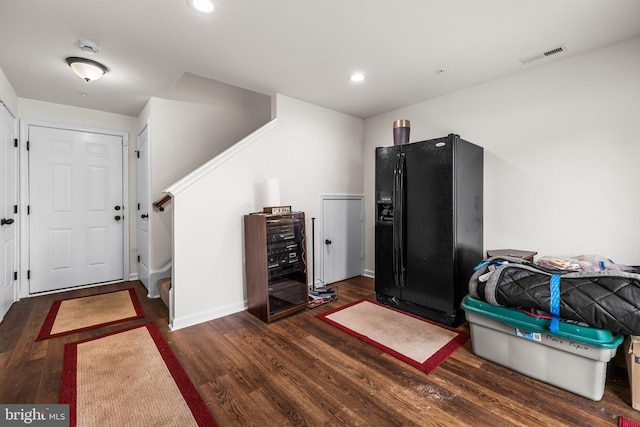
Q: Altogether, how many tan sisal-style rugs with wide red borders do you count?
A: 3